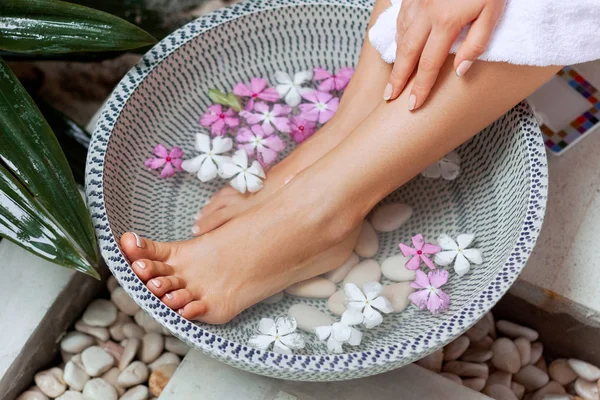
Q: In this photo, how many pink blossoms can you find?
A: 10